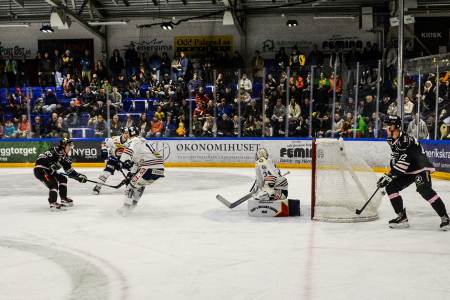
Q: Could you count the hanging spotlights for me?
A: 3